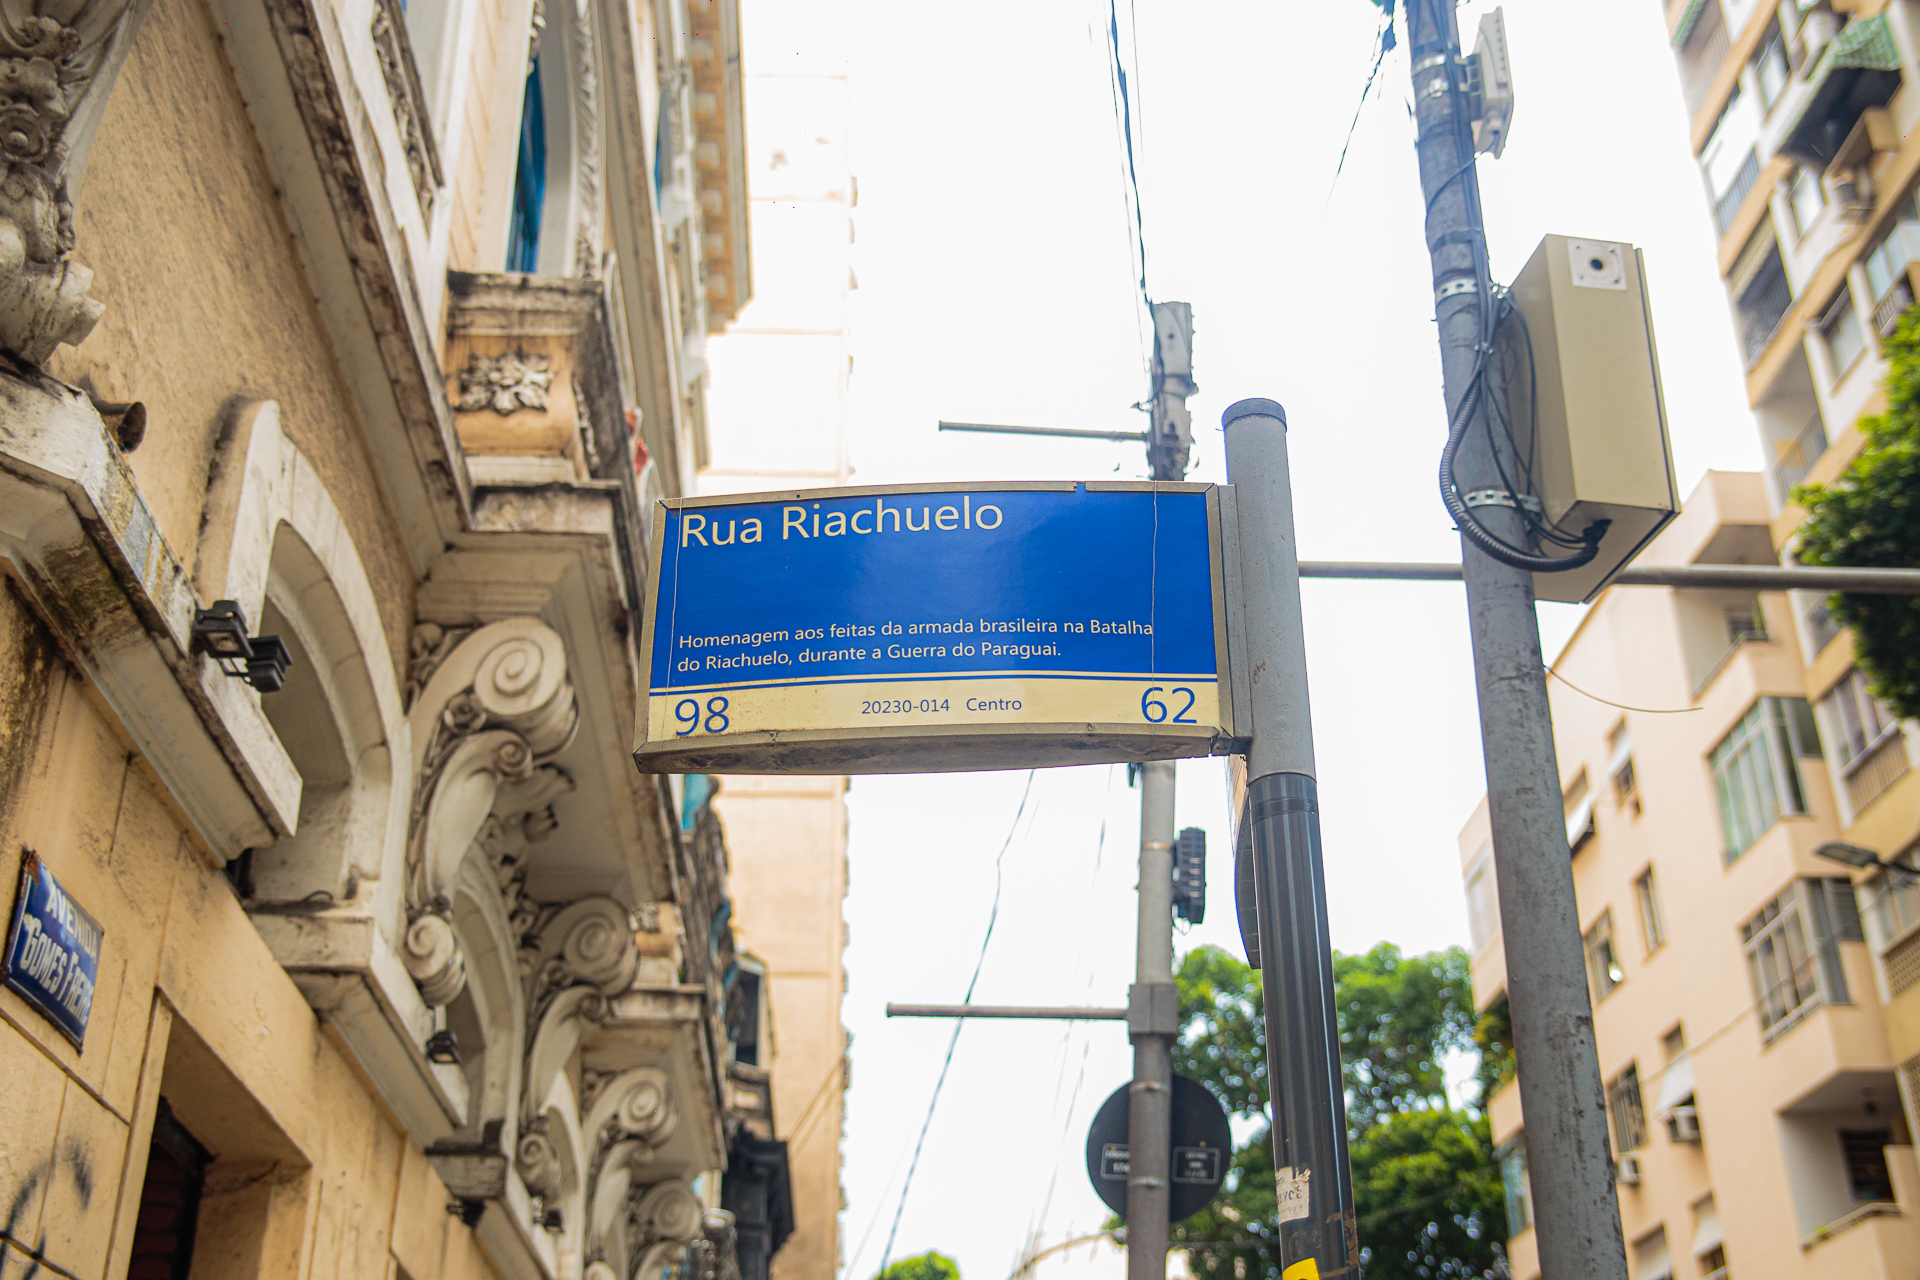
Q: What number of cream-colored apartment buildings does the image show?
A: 2